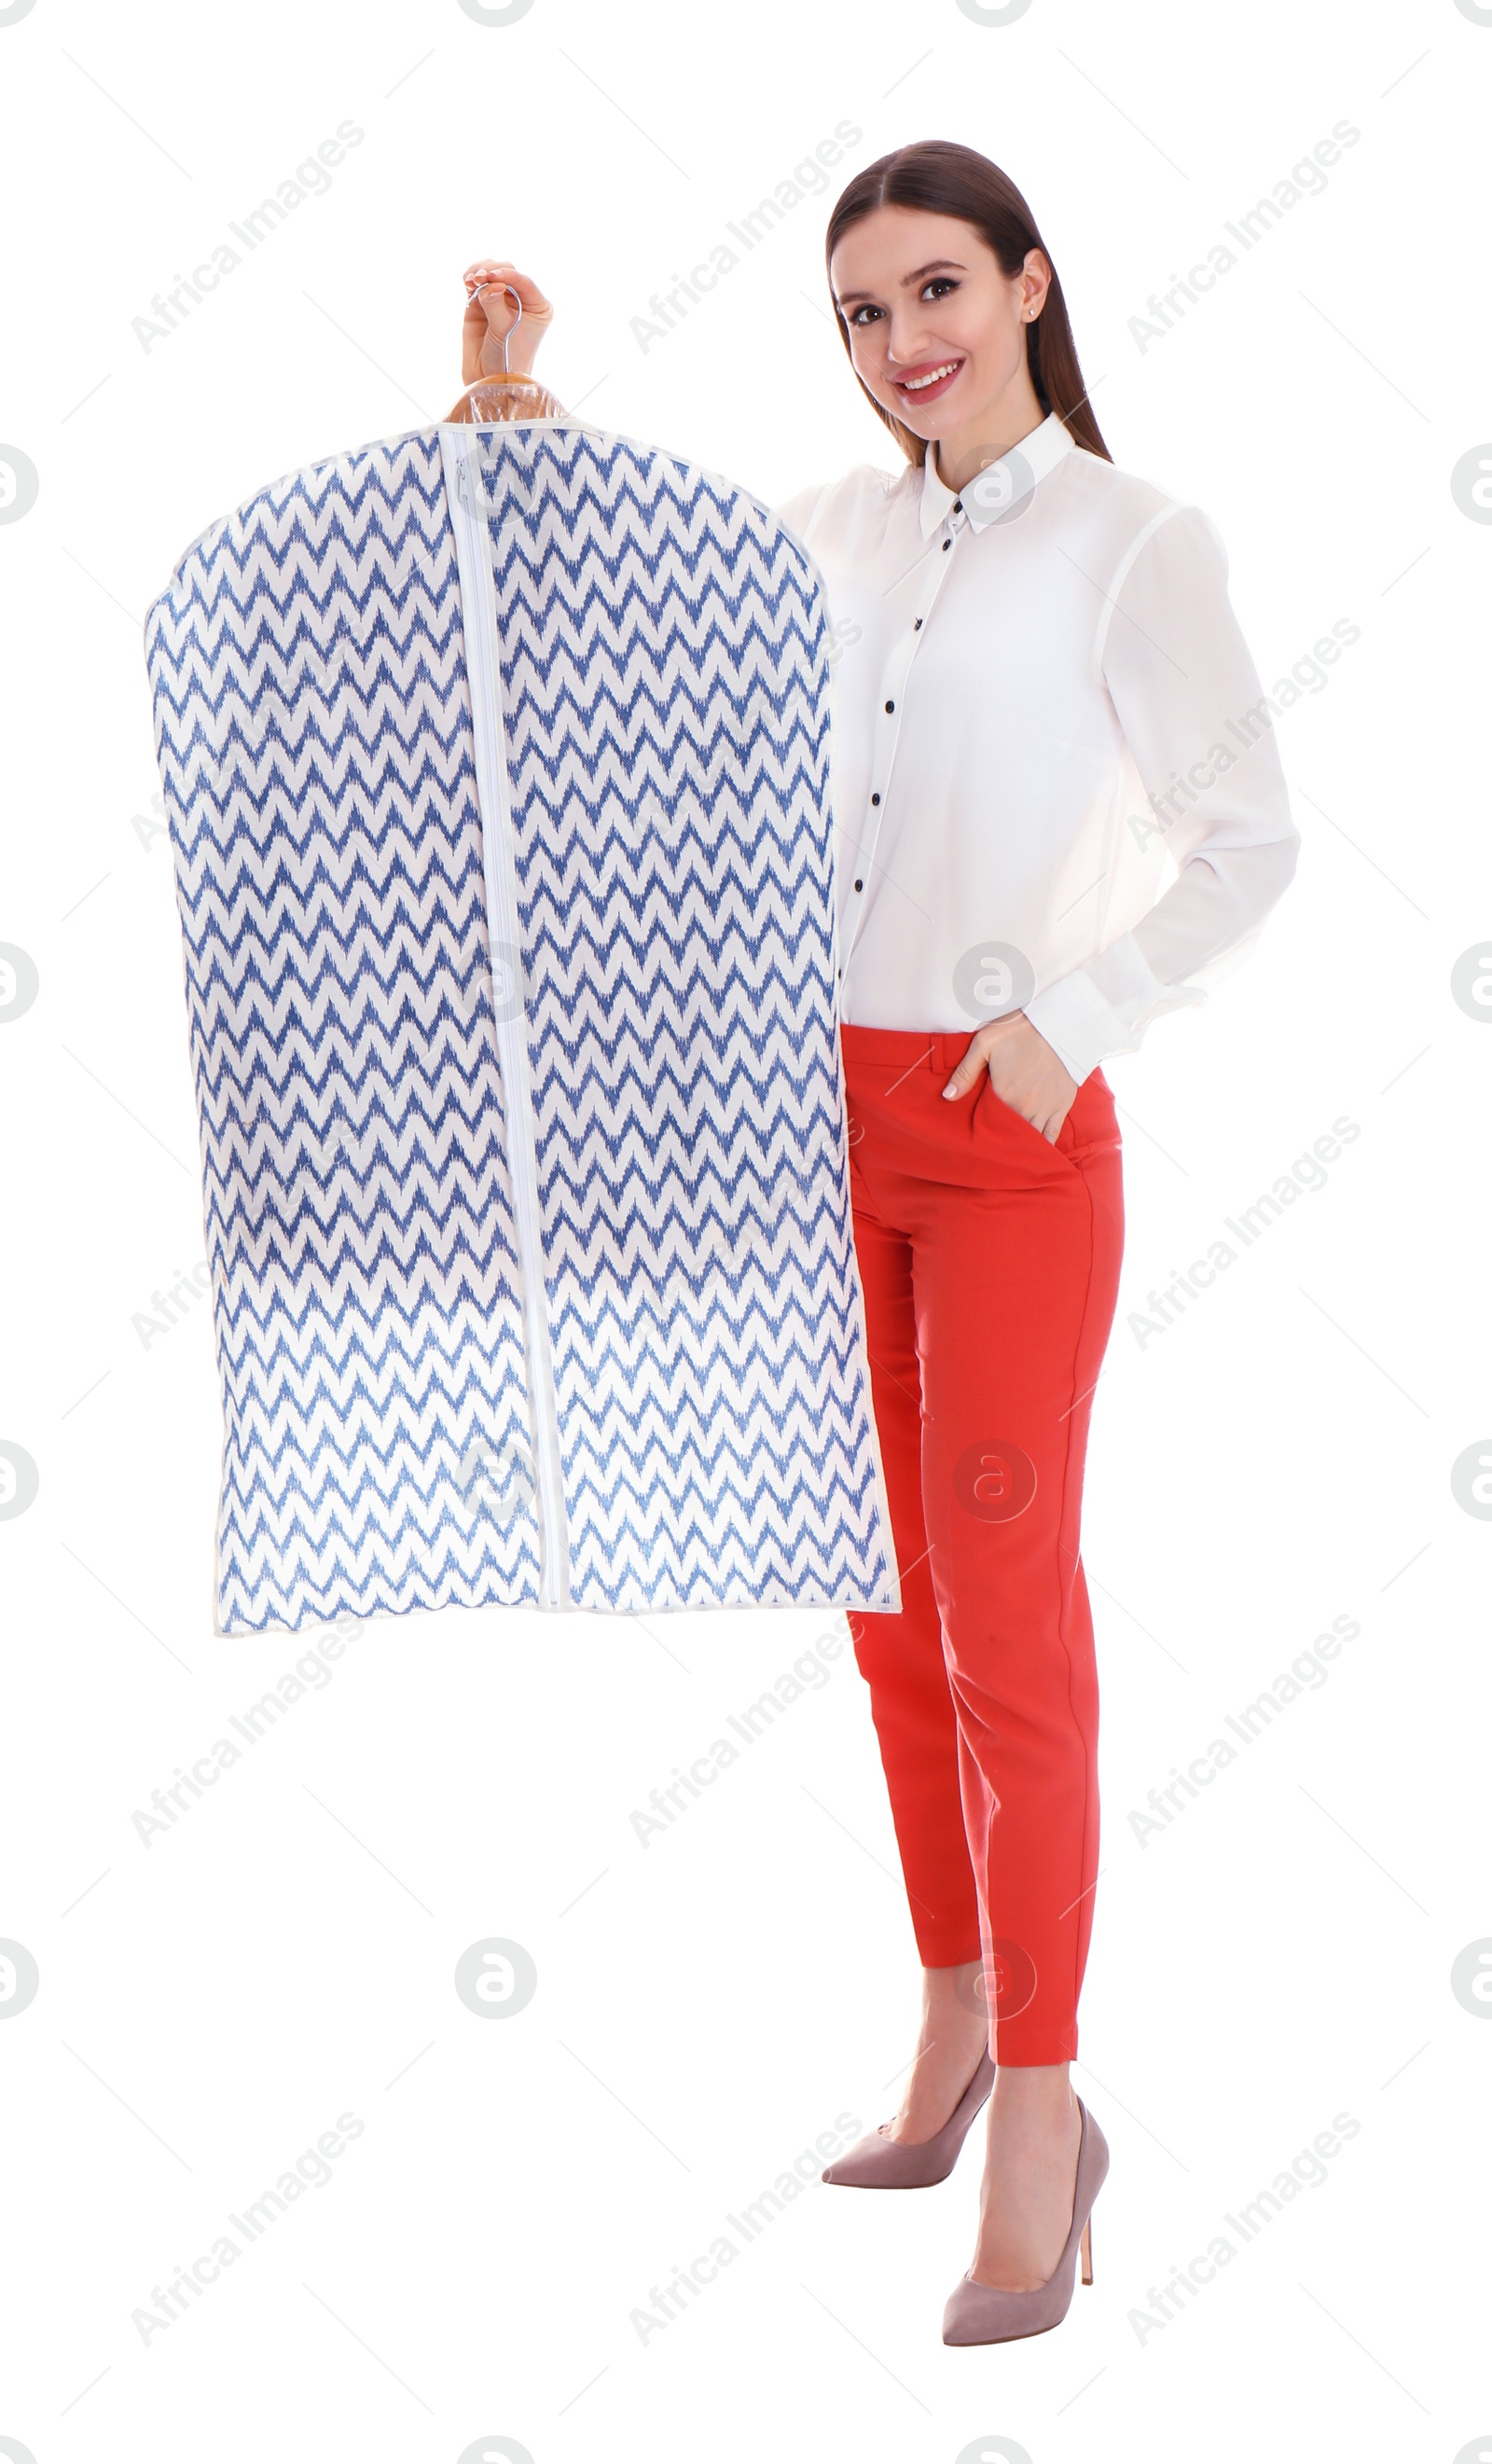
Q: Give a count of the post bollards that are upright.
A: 0